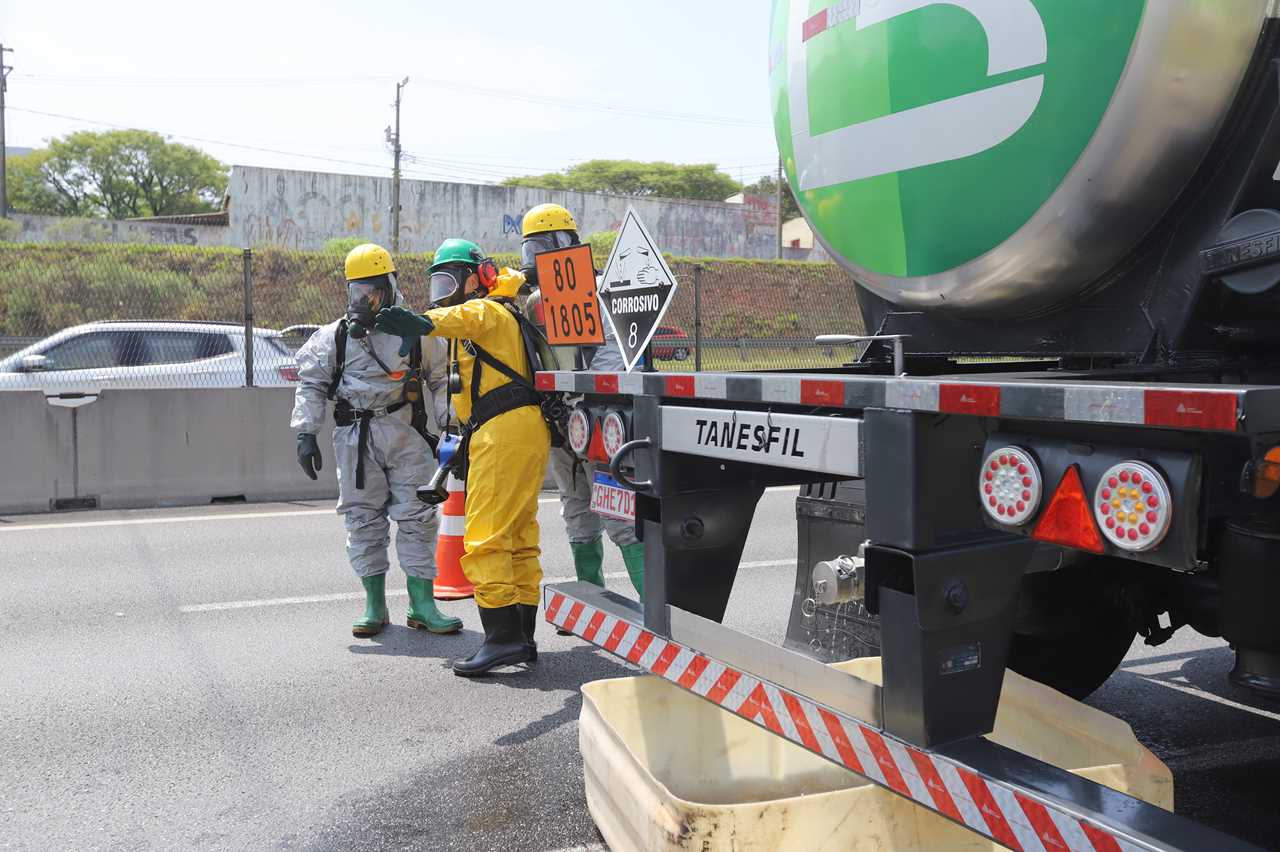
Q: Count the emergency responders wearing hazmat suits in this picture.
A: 3